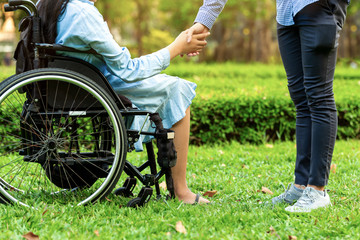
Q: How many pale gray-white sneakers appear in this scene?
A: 2